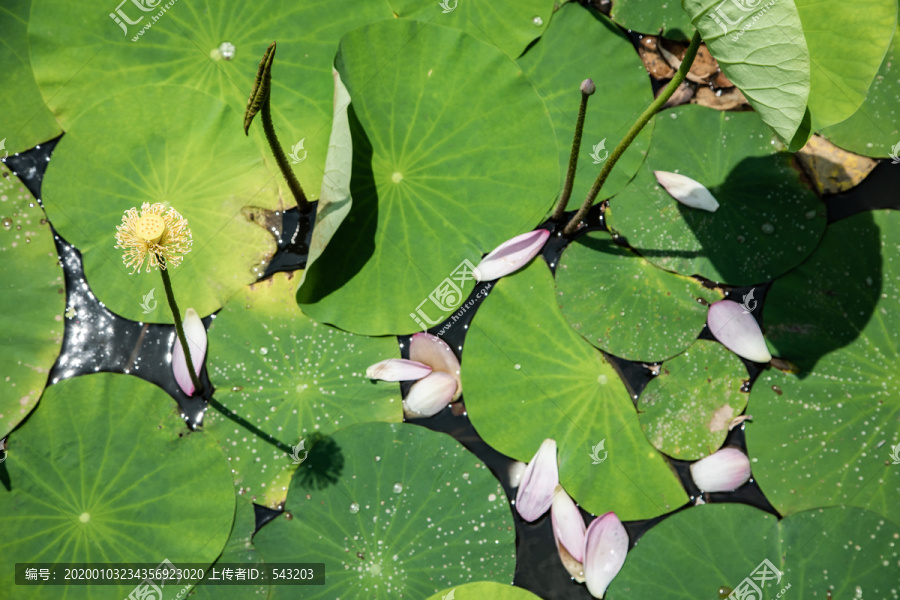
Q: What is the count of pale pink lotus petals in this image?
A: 11